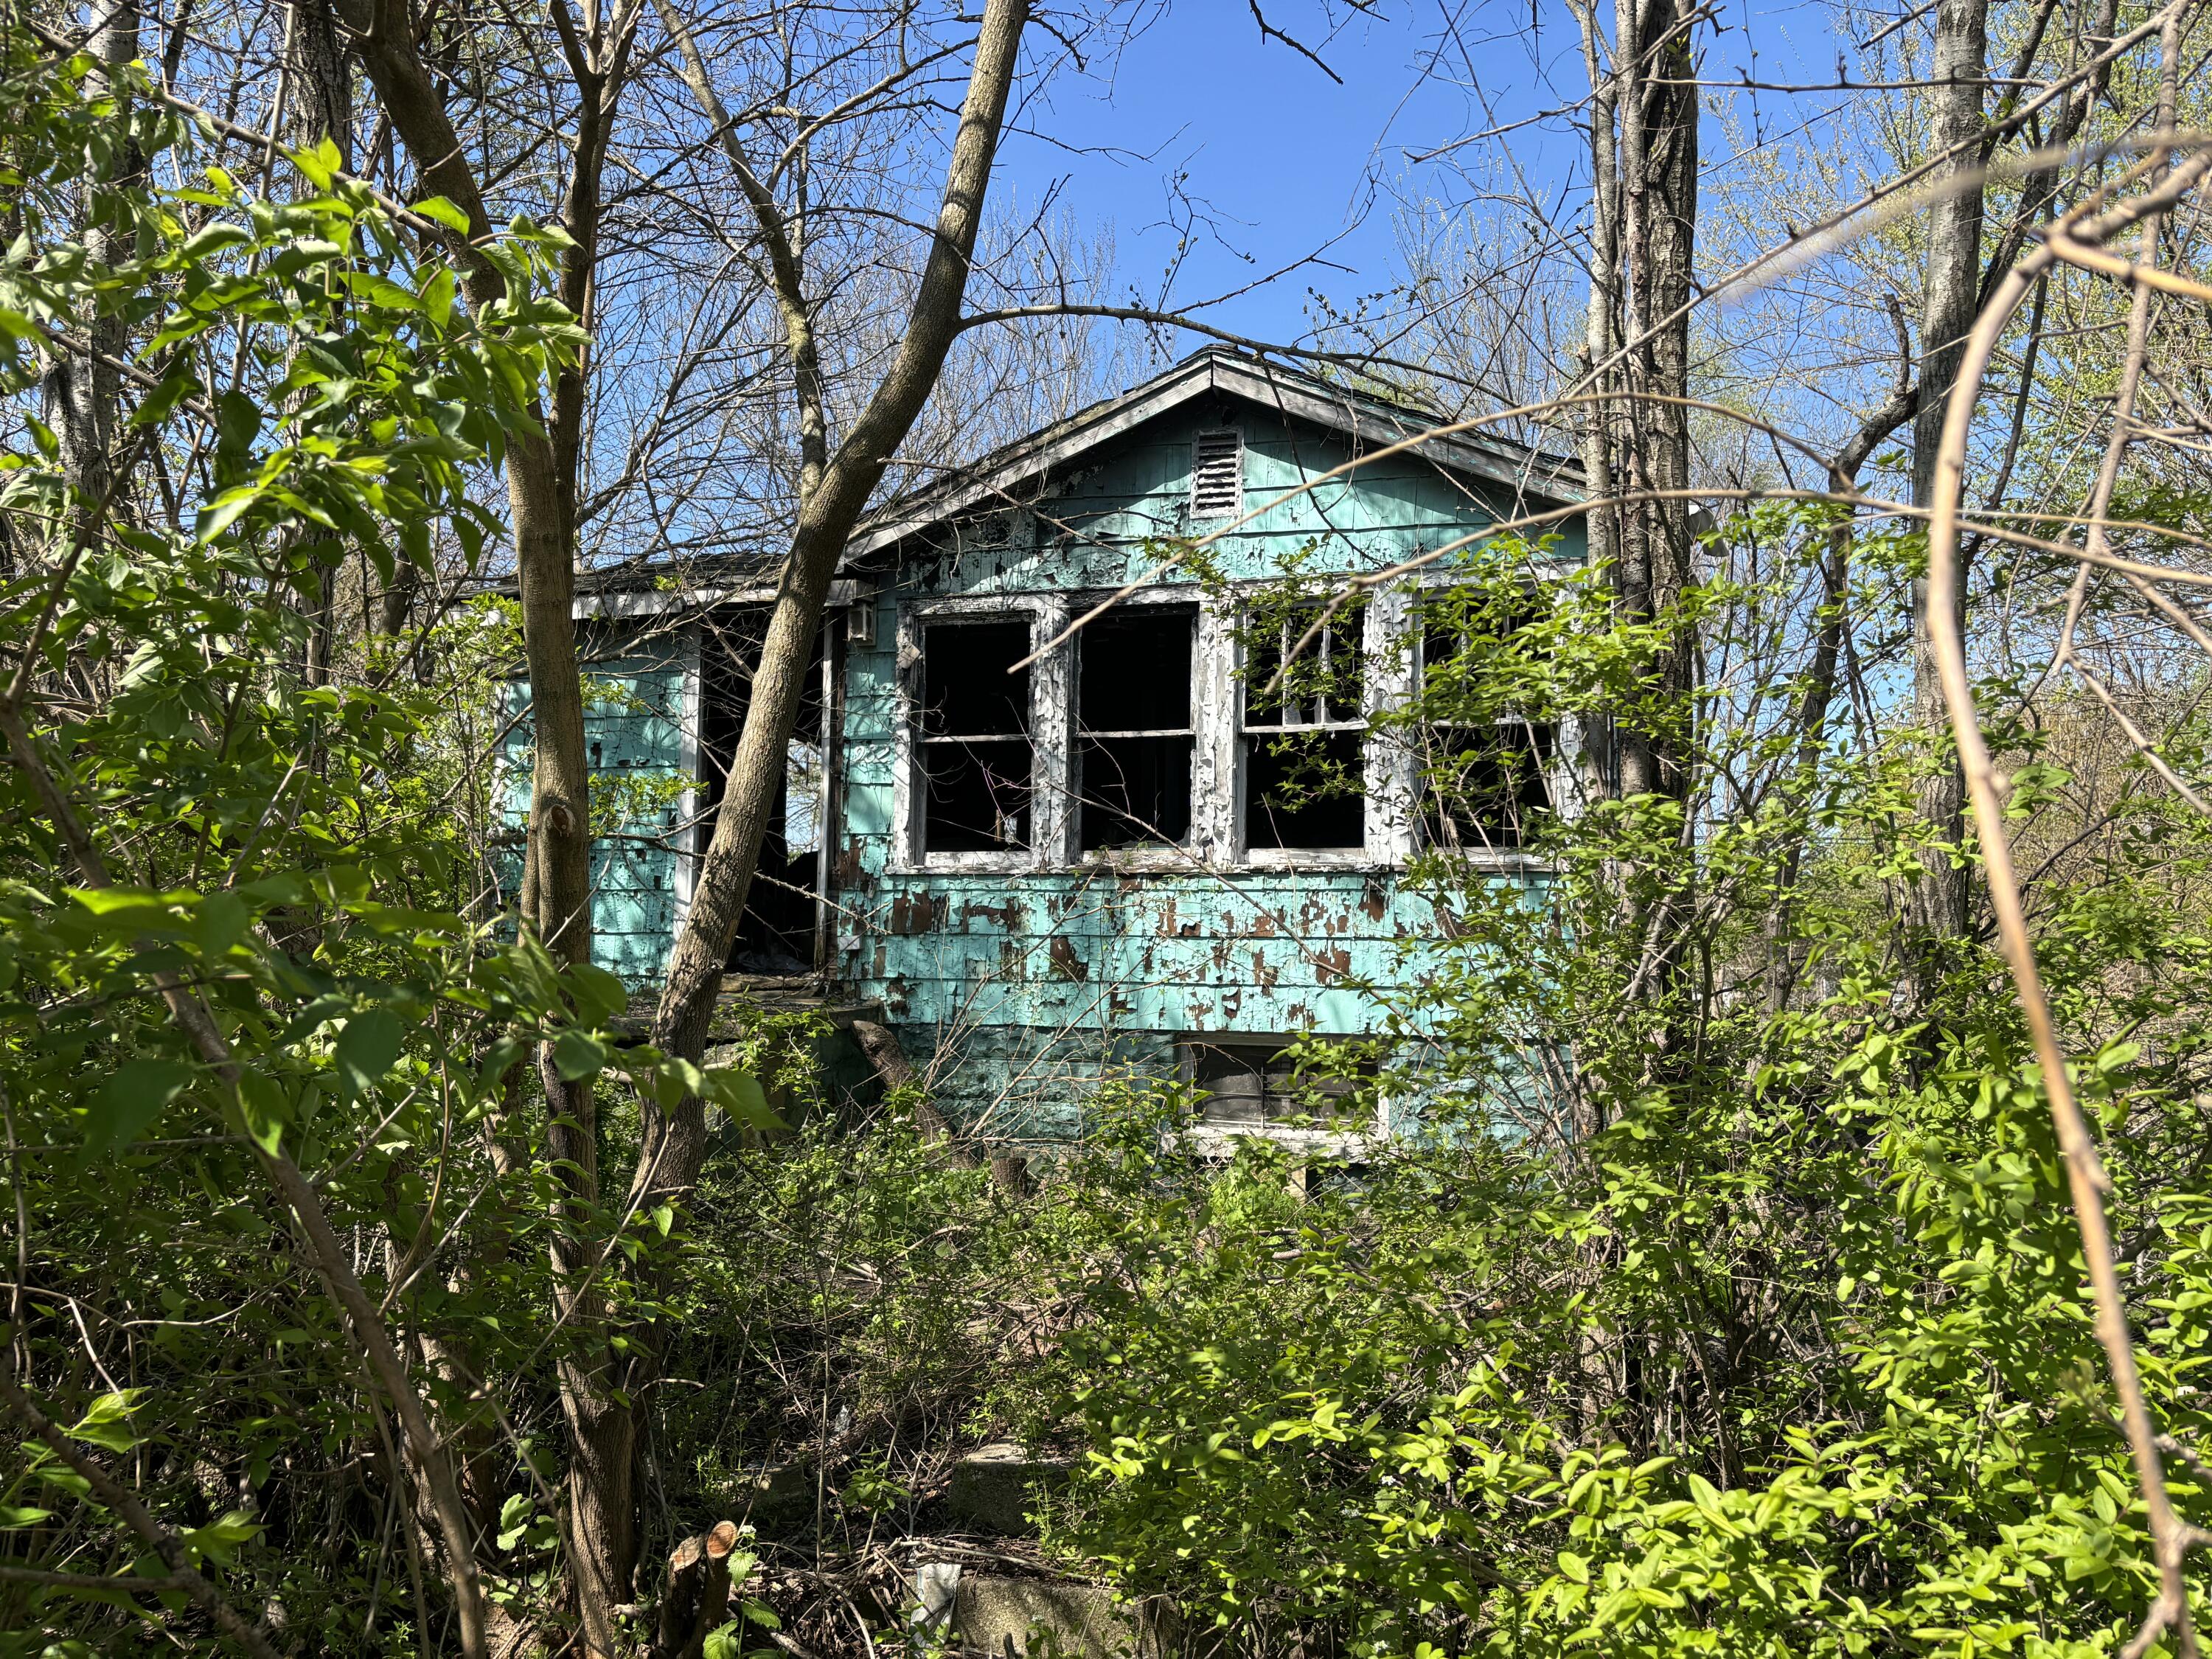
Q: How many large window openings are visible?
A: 4